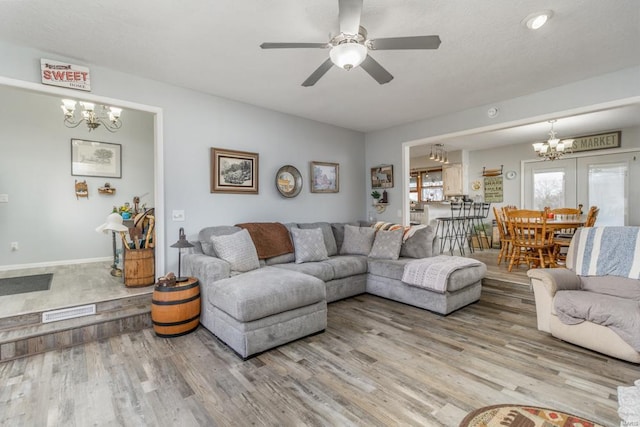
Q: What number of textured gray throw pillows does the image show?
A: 4